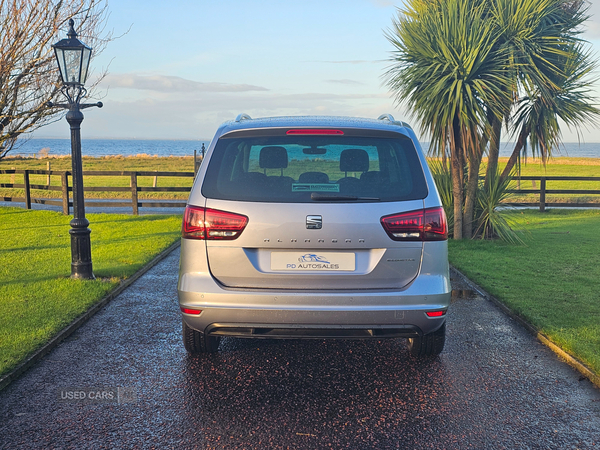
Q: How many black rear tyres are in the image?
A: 2